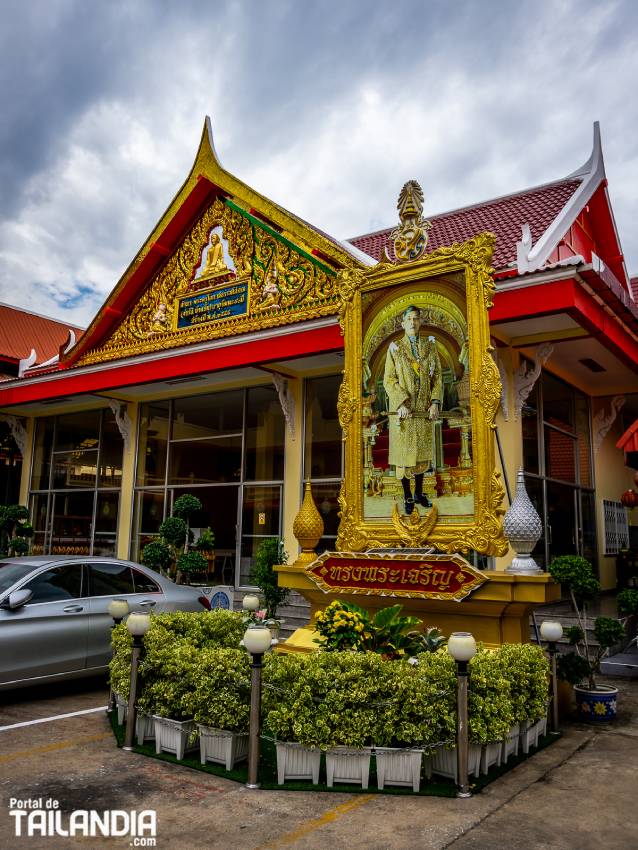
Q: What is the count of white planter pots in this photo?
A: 12